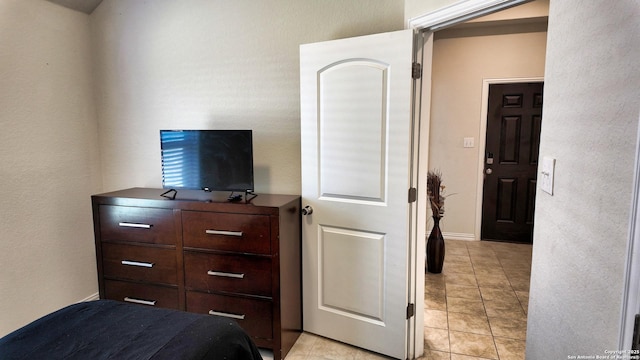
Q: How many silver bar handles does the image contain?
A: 6